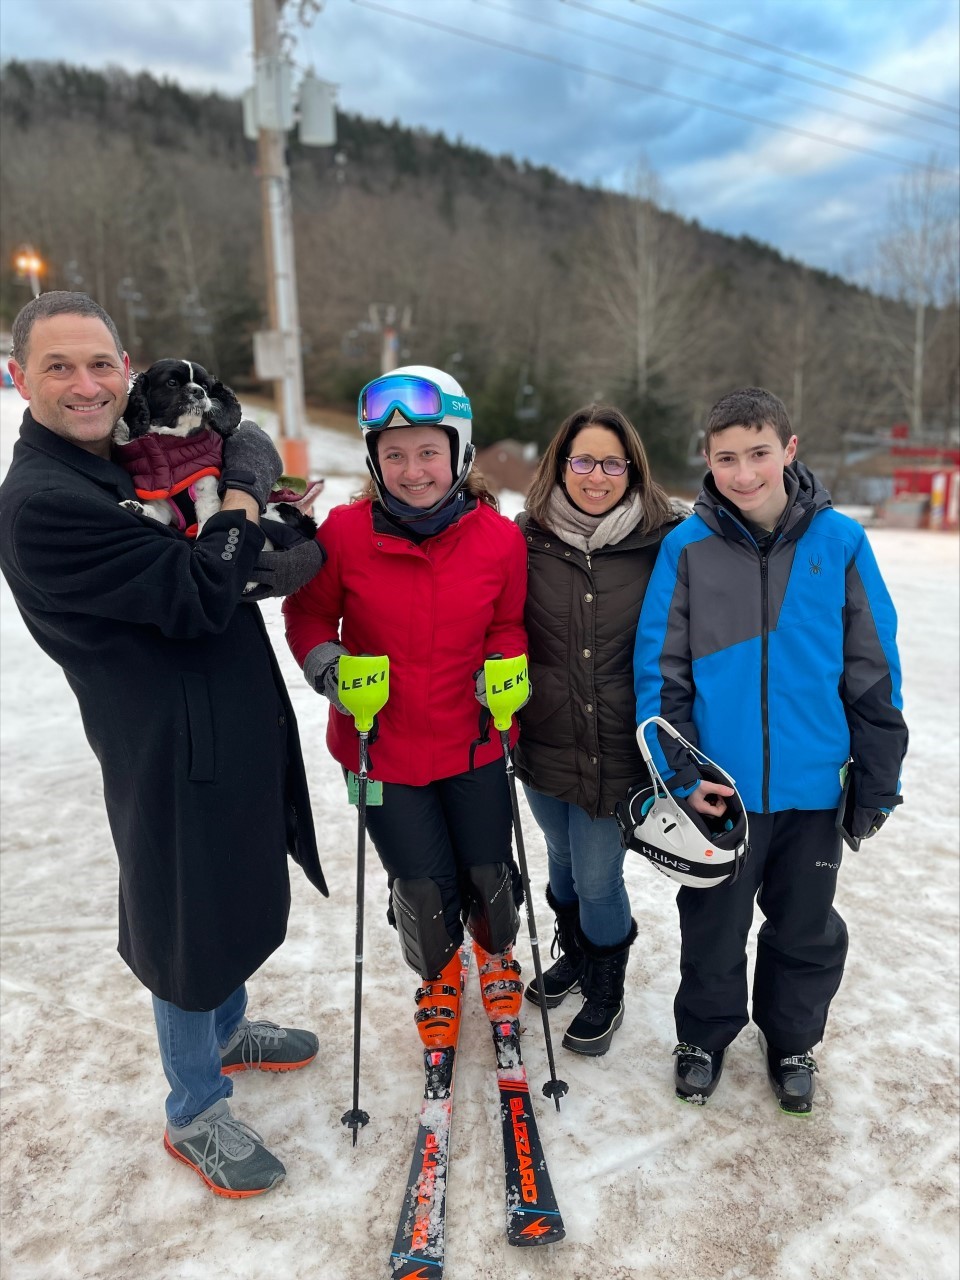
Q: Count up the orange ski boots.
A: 2